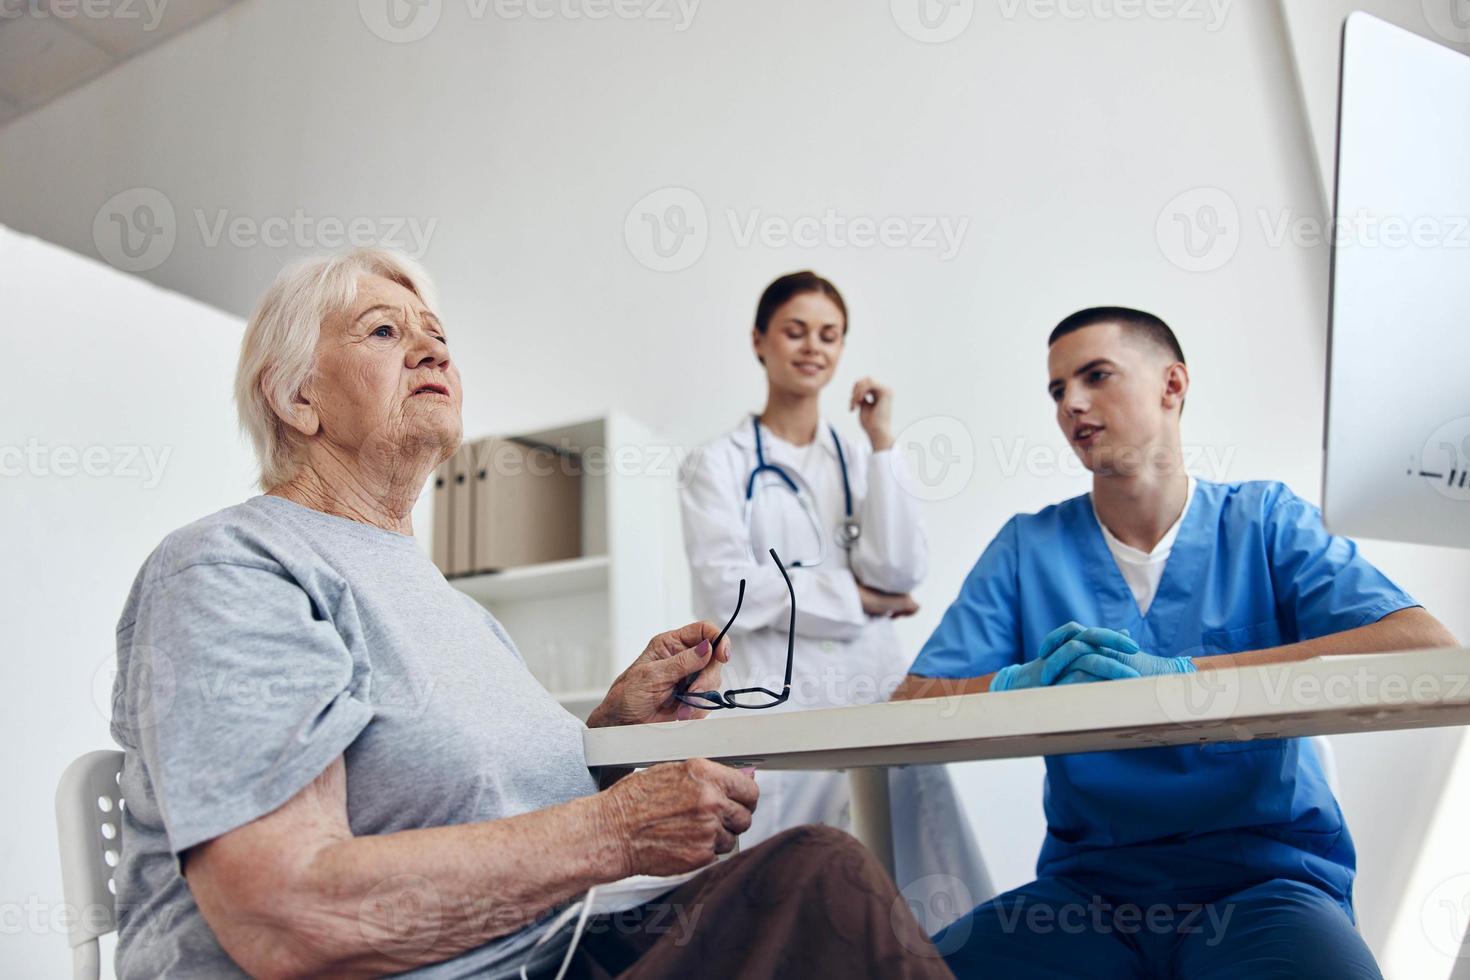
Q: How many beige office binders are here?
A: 3